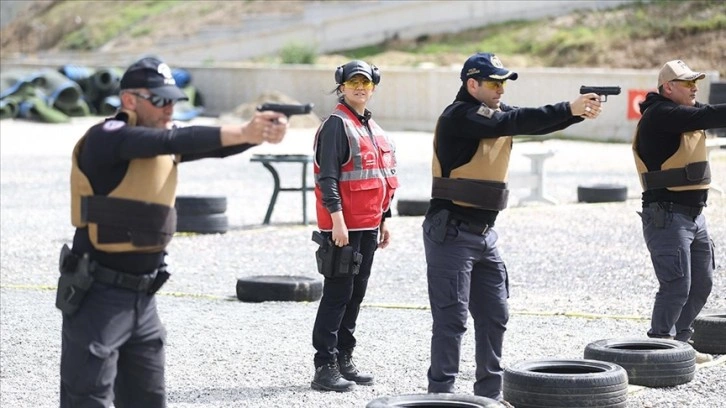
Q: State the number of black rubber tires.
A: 9